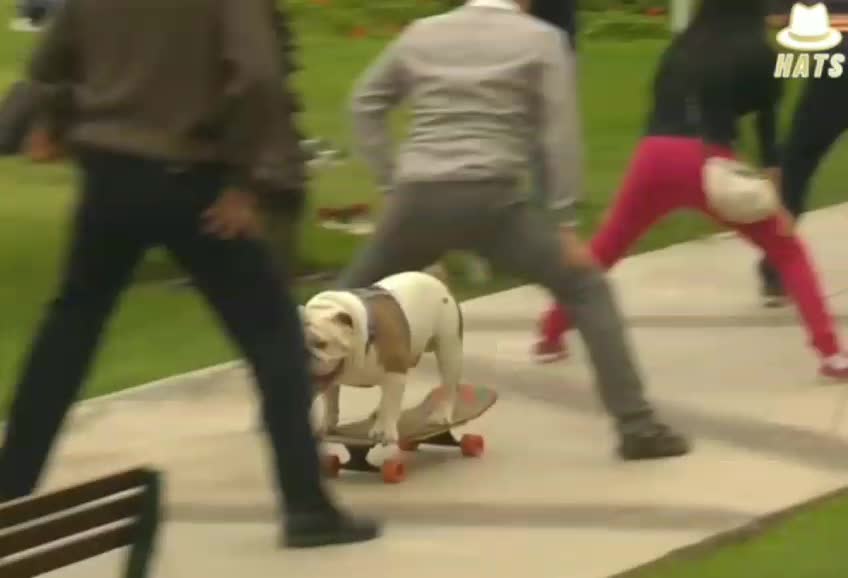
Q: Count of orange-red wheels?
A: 4